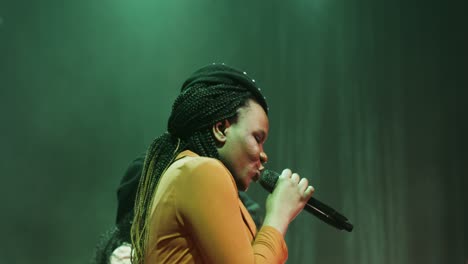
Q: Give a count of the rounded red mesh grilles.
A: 0